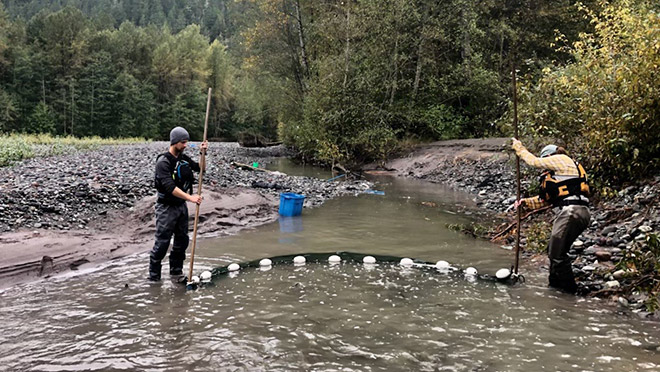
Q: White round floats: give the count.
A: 11